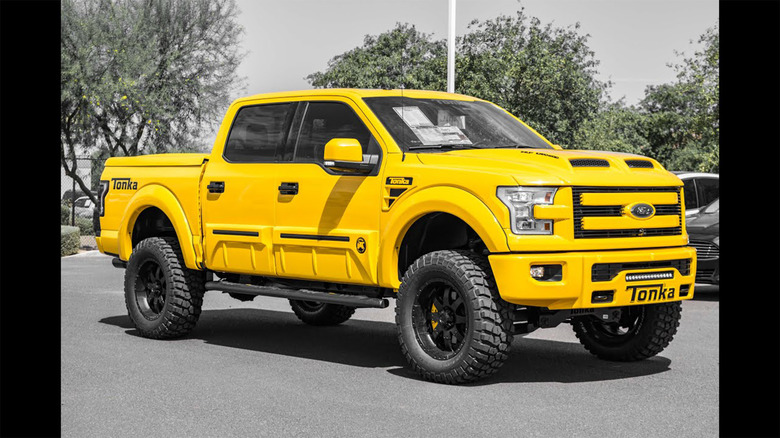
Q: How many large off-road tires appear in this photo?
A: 4